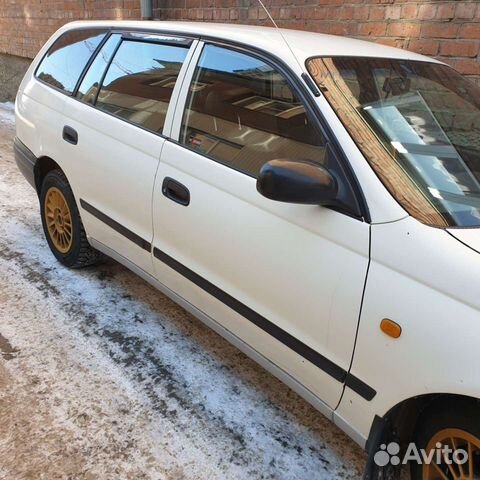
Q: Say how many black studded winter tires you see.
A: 2